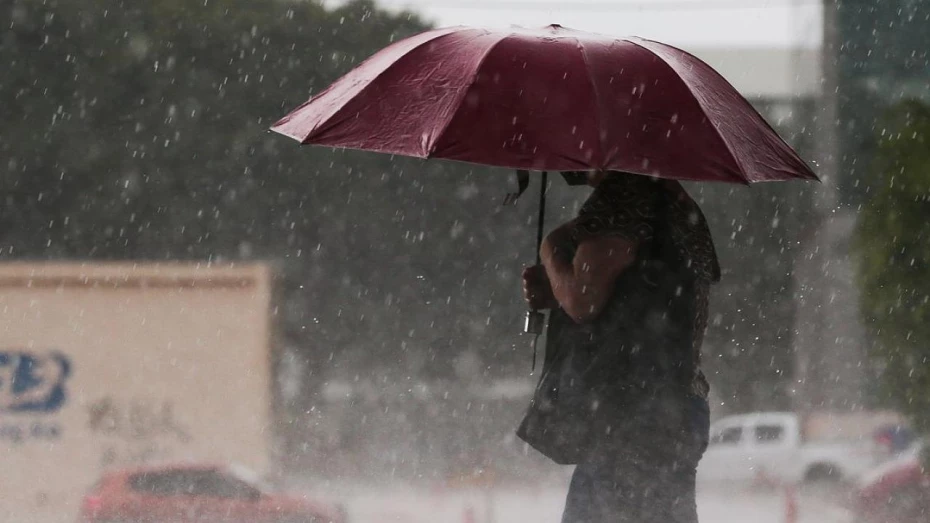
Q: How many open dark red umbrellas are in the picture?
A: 1